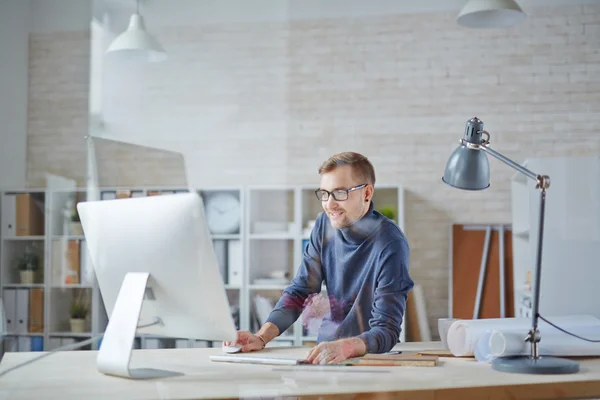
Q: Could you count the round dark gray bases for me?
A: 1